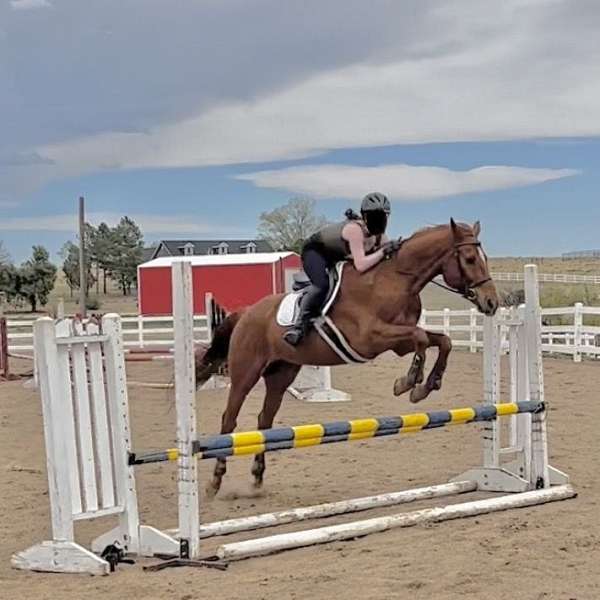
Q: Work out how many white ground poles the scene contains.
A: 2